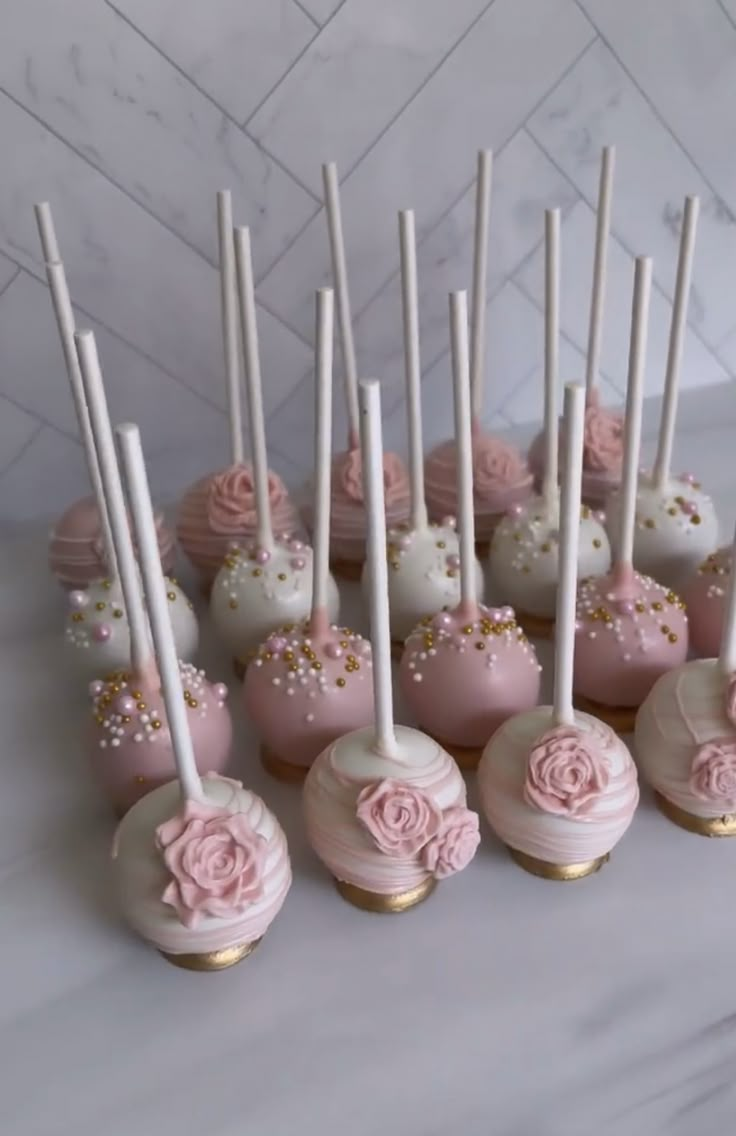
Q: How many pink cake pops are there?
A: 10